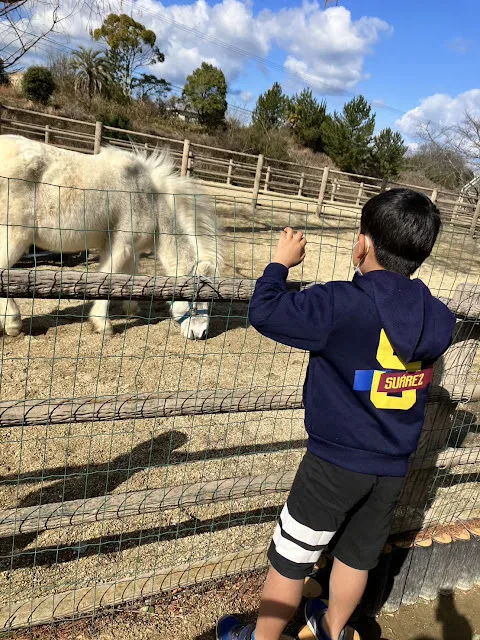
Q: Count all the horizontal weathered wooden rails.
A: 4